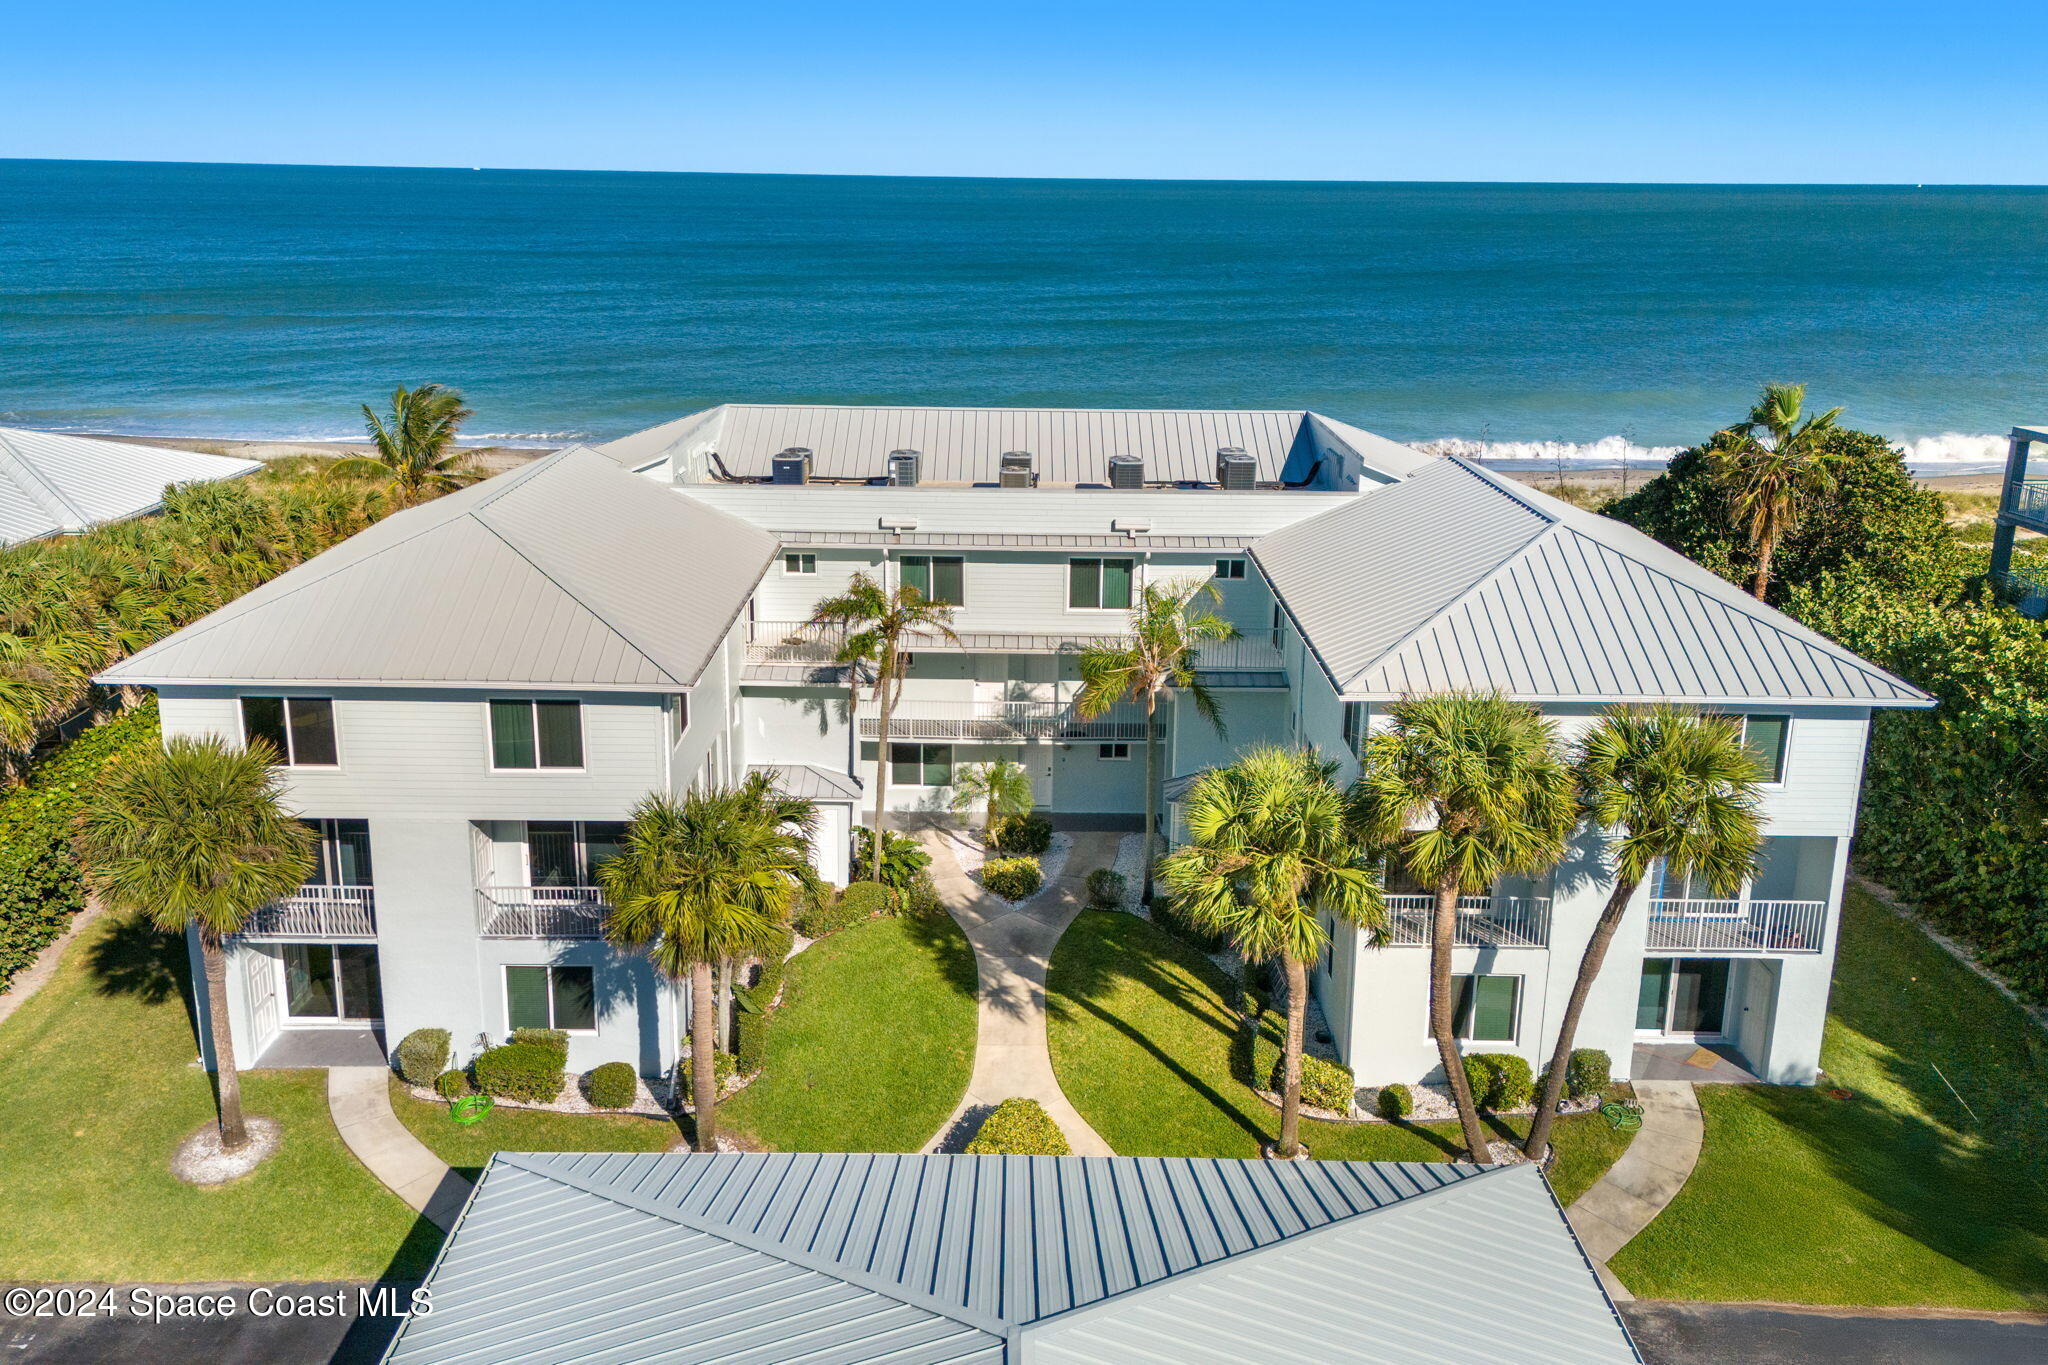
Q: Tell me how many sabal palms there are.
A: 5